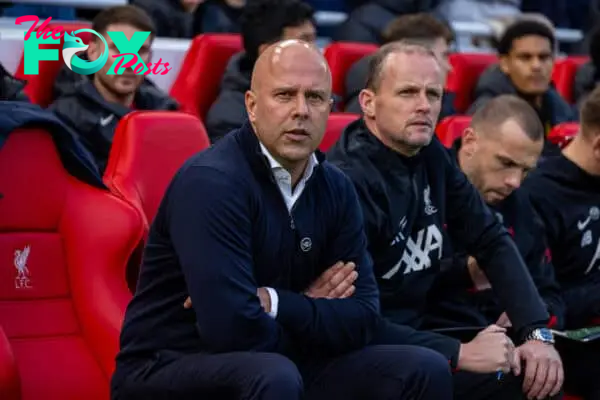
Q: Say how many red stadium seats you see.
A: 10